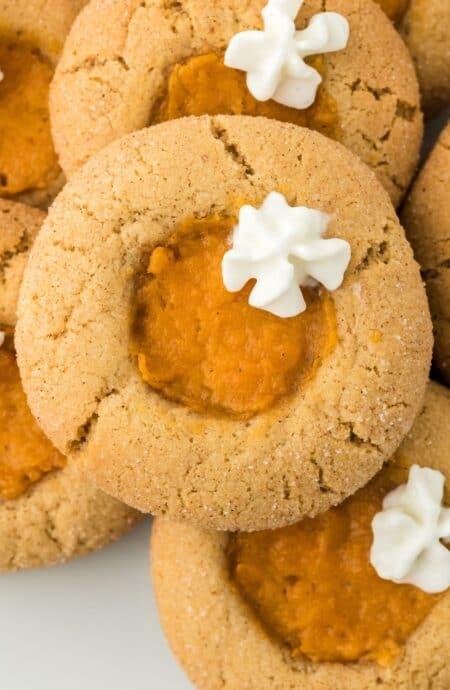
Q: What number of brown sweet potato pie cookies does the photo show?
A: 7